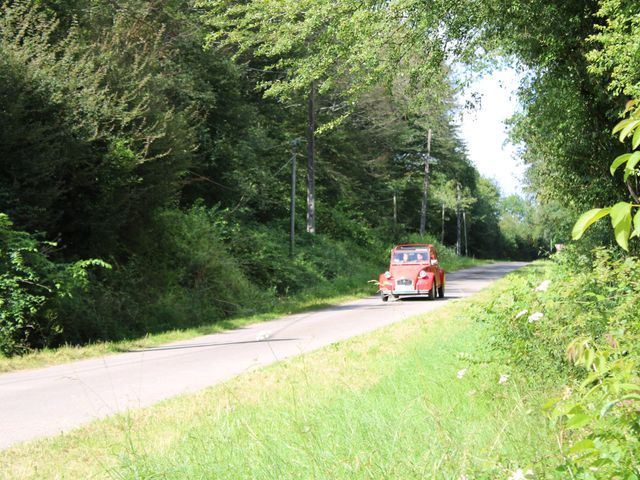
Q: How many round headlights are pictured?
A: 2